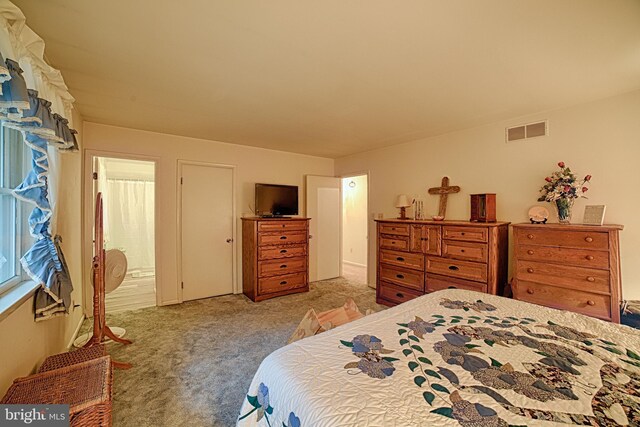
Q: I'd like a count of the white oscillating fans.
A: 1